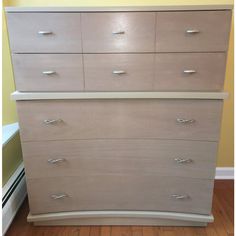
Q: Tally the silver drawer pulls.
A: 12